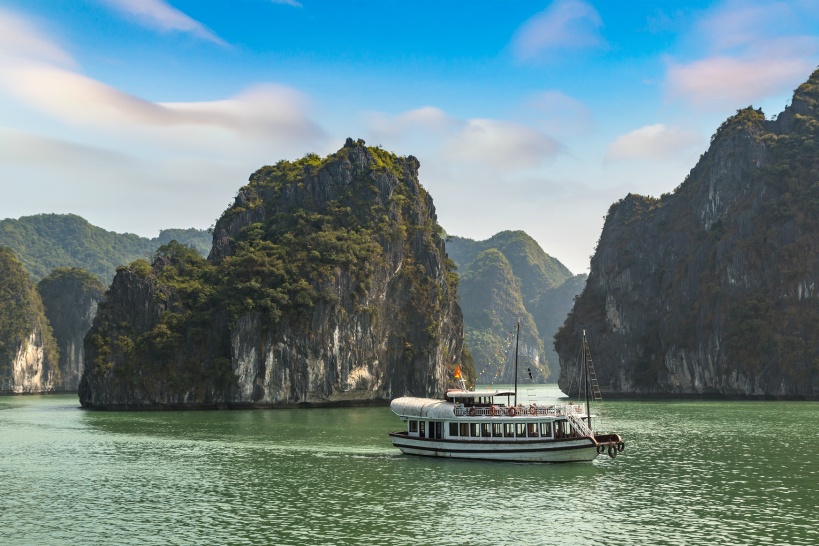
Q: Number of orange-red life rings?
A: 4